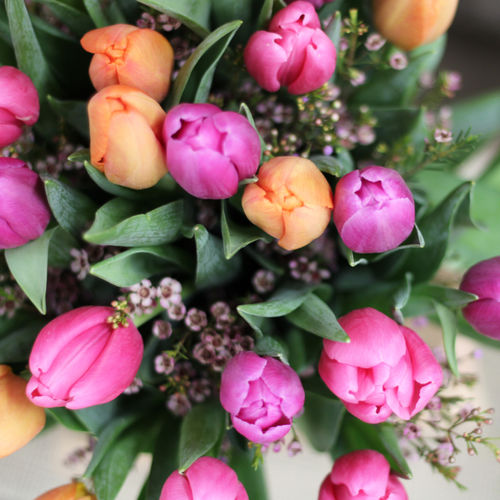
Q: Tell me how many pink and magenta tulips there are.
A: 11